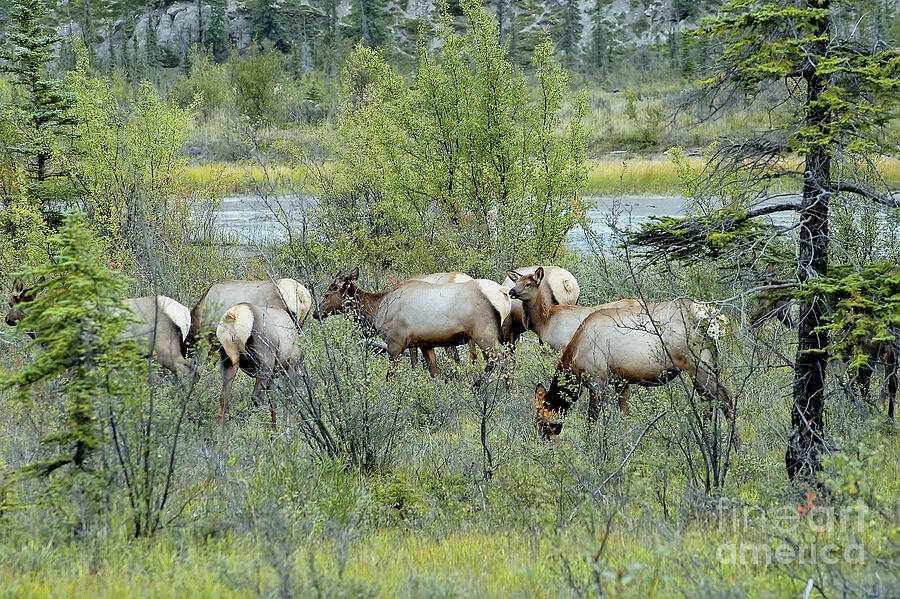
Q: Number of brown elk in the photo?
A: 9